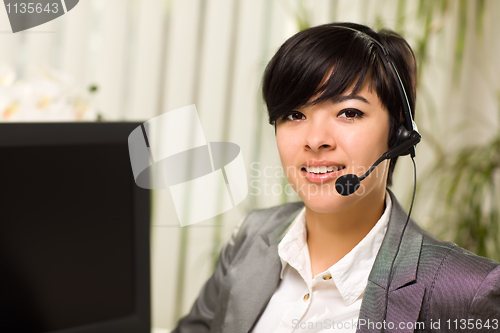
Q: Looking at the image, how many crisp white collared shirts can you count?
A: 1